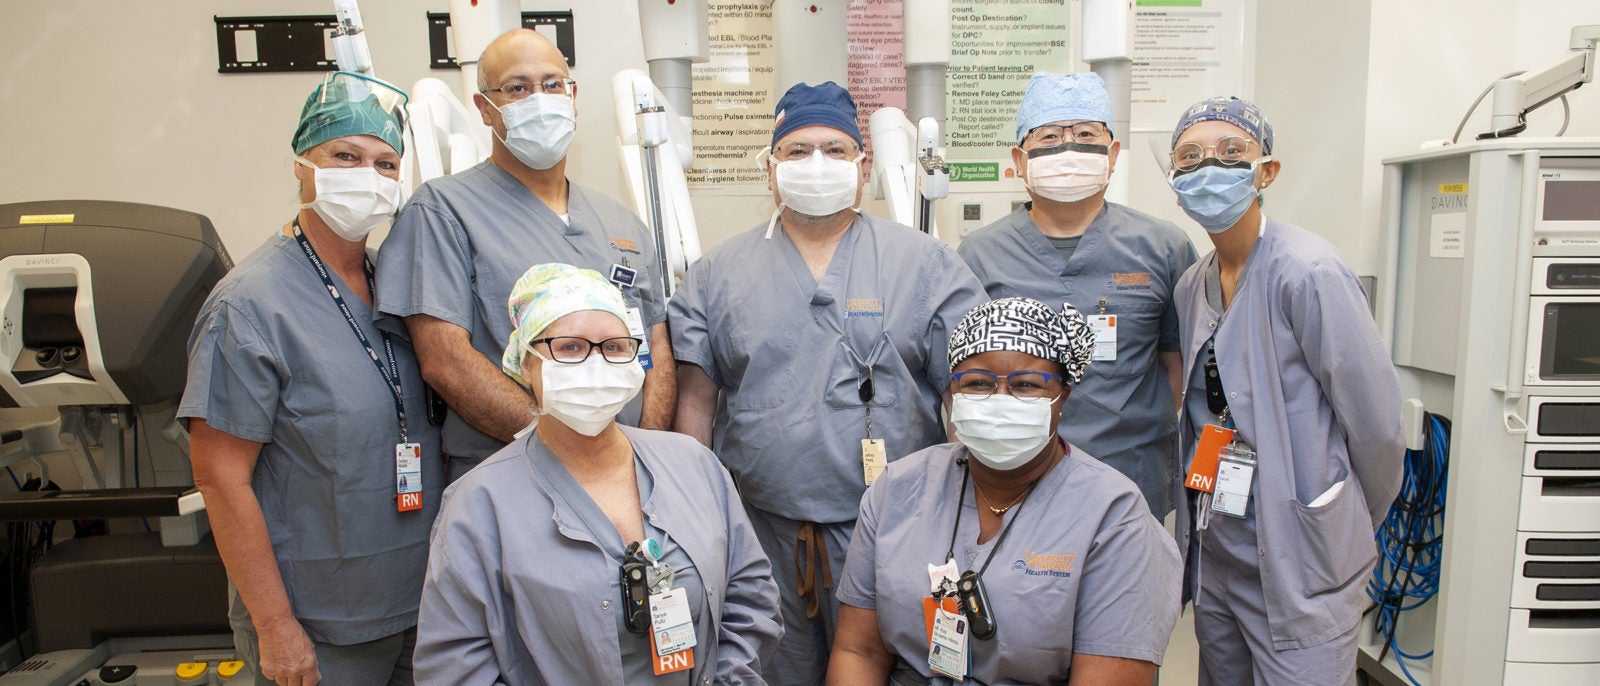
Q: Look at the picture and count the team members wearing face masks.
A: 7